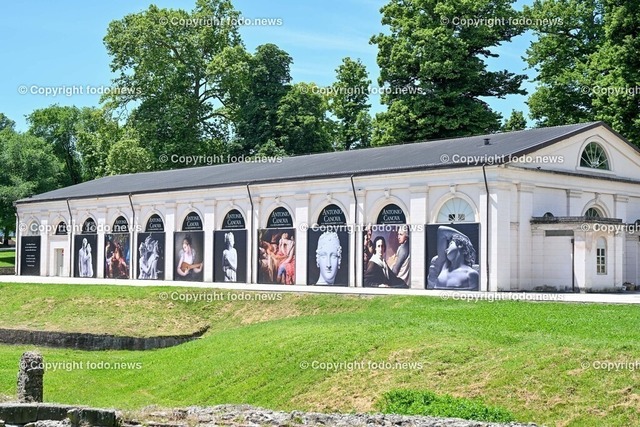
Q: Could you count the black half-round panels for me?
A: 9